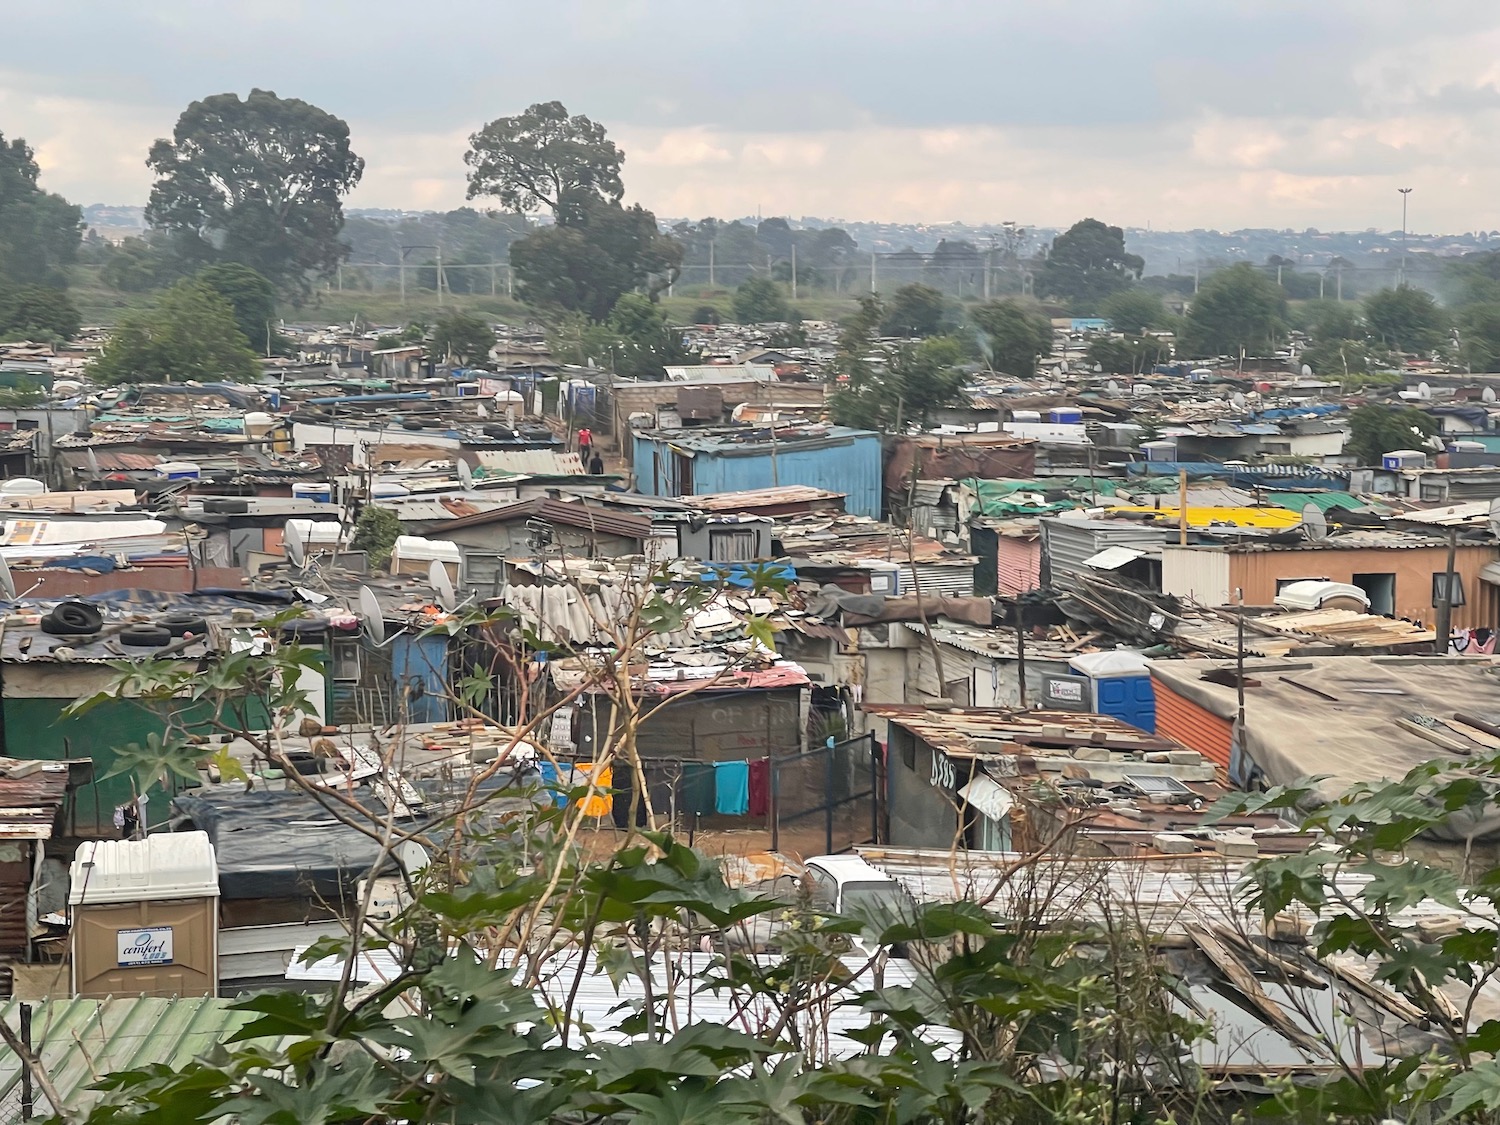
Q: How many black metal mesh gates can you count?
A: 1